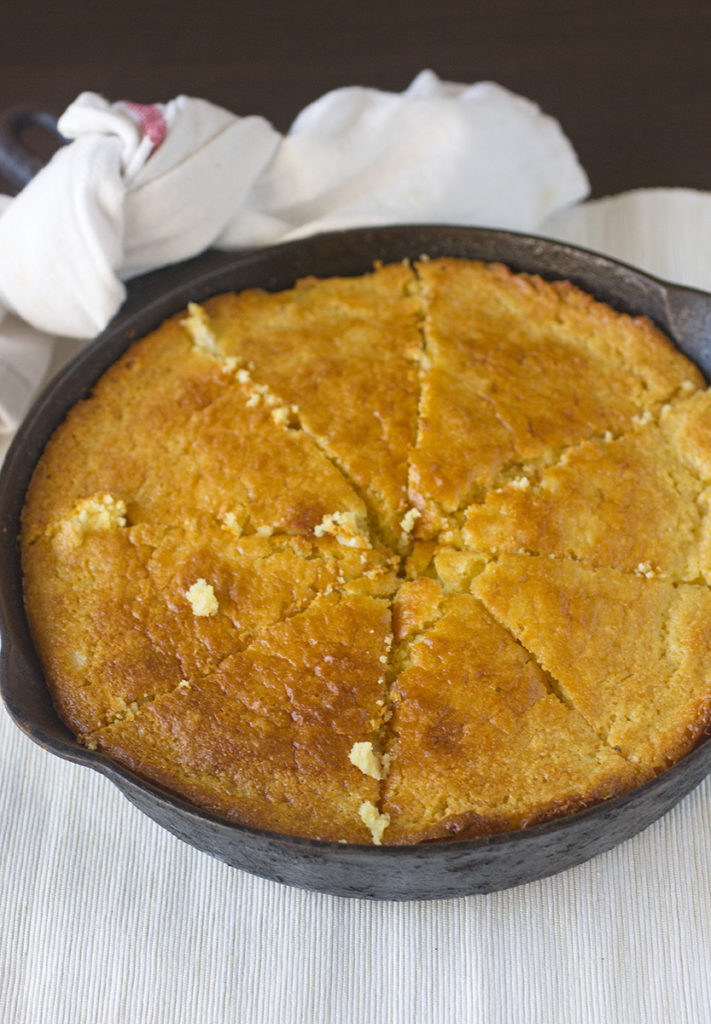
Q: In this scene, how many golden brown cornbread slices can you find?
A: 8